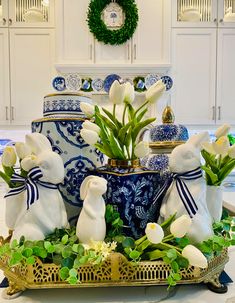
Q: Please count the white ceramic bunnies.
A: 3